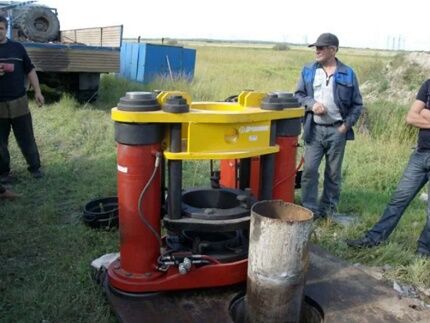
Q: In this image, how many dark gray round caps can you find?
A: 4